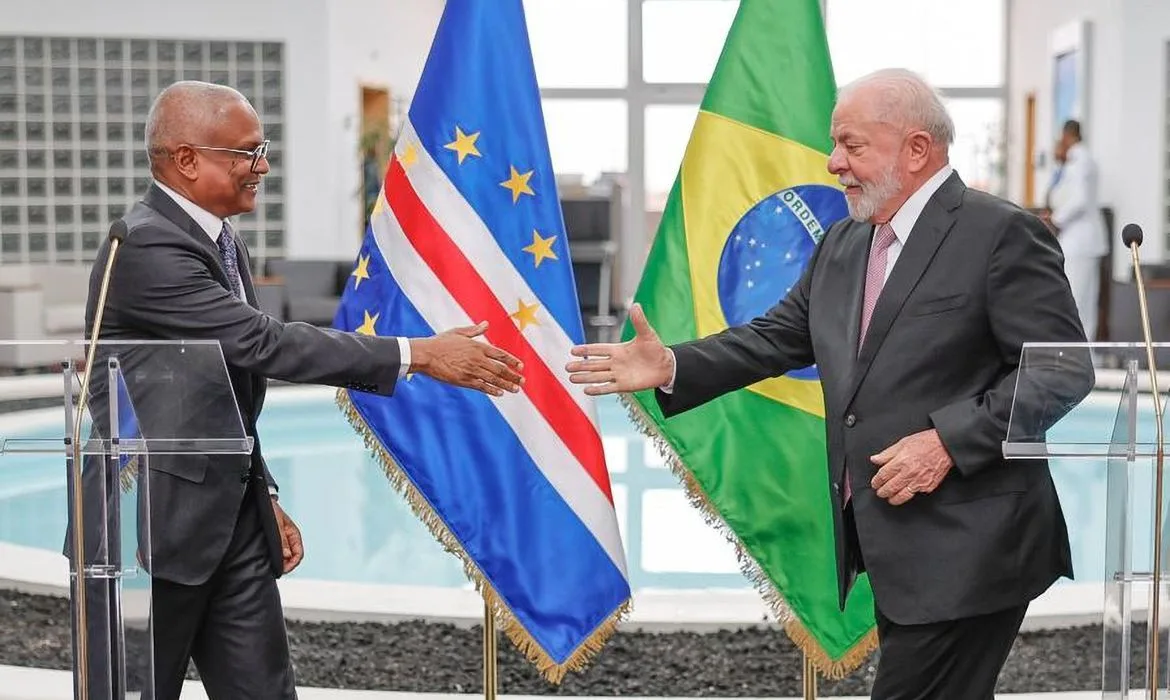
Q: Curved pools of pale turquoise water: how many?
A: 1